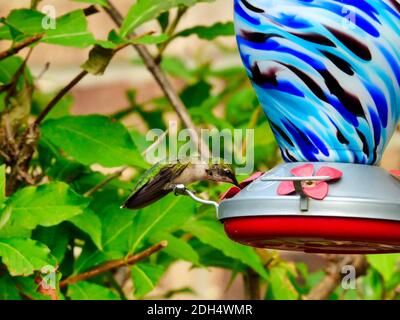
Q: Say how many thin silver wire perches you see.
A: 2